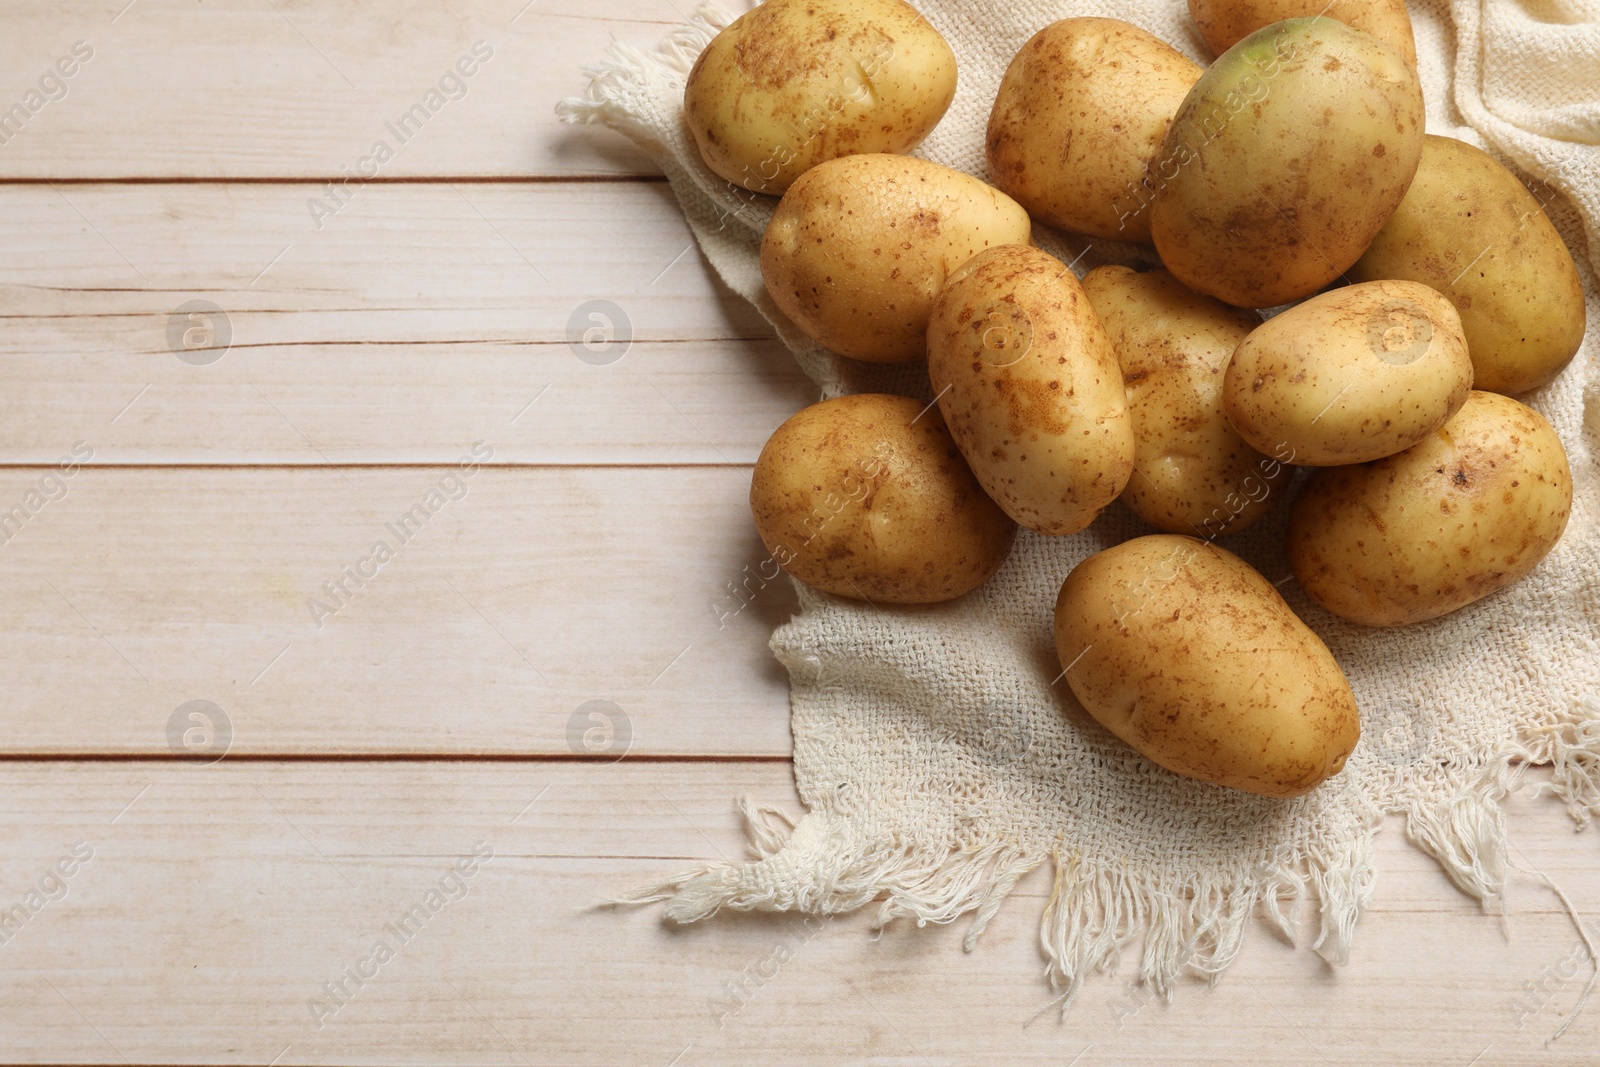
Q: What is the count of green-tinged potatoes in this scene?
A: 1